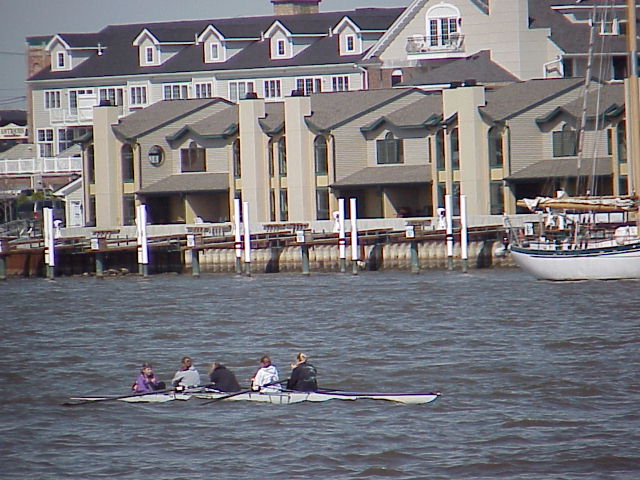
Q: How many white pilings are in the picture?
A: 10